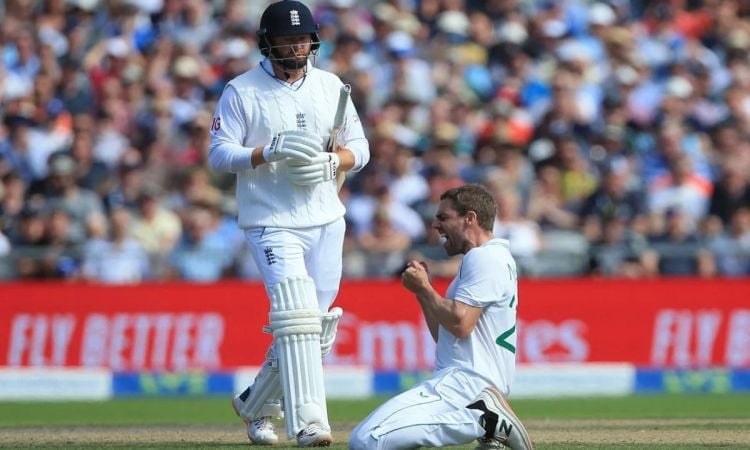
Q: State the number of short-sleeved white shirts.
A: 1